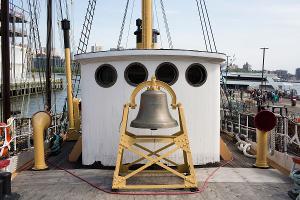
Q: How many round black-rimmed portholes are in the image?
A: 4